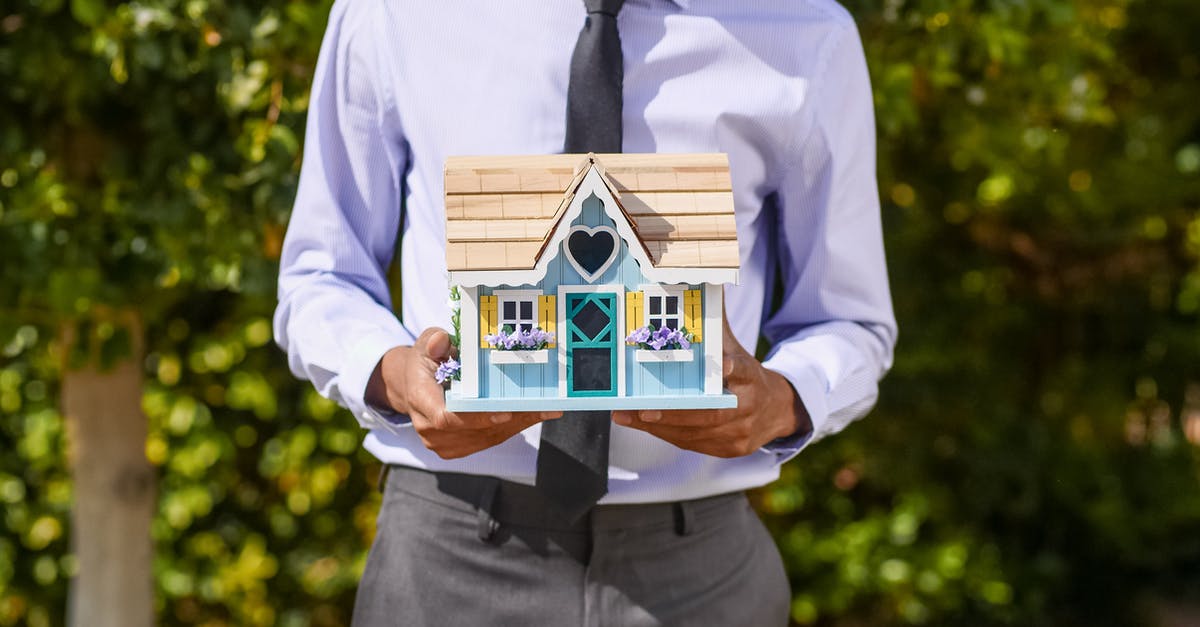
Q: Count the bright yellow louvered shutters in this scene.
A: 4